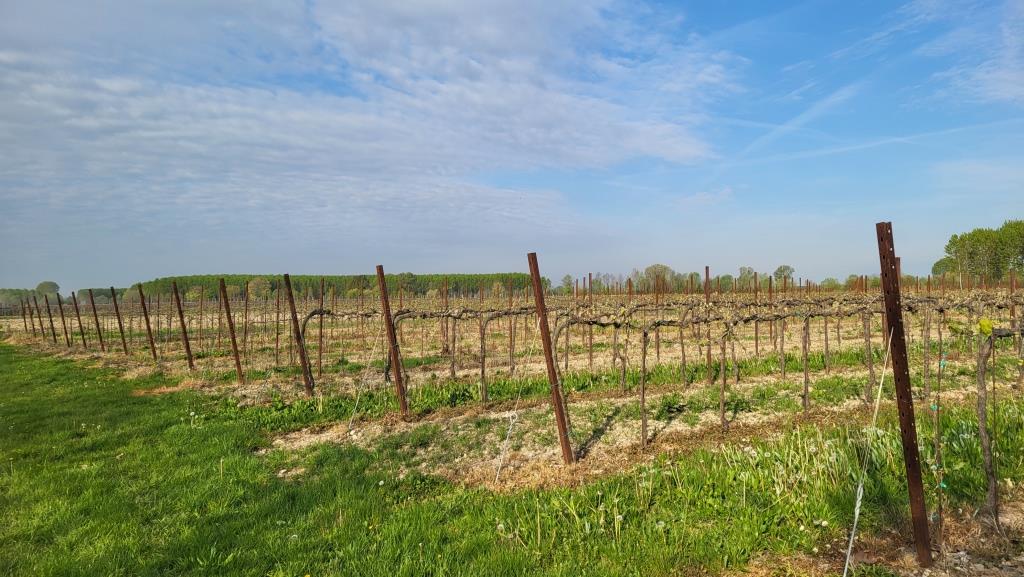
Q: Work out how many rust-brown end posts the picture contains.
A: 15